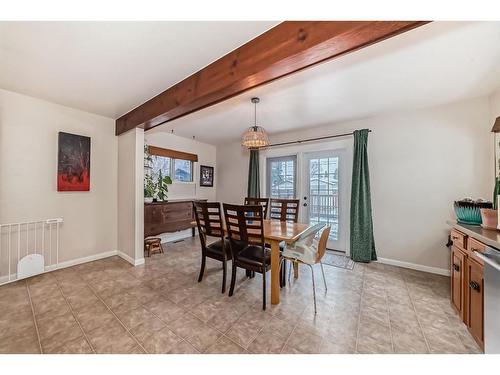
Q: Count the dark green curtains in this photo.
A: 2